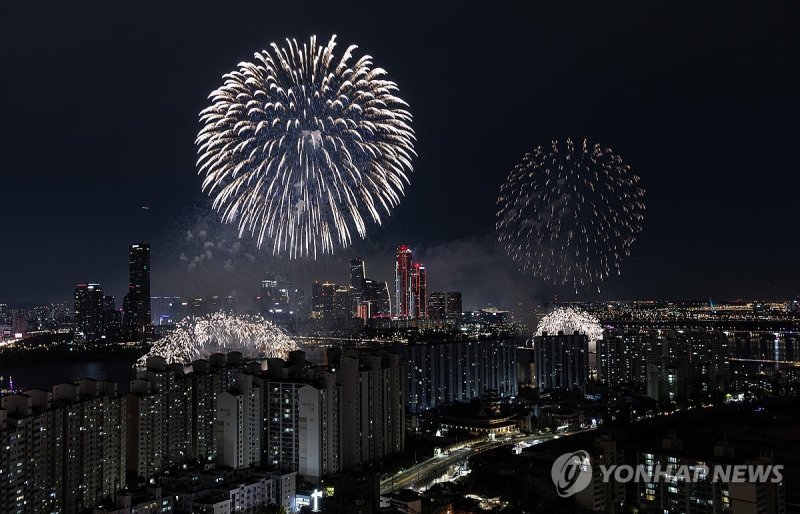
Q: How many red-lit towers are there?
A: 2